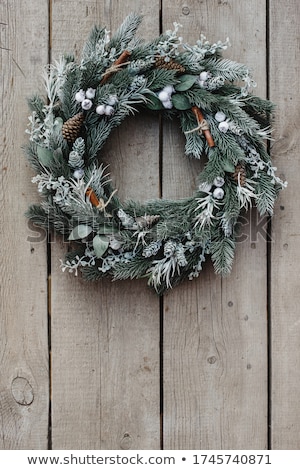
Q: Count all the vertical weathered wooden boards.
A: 4